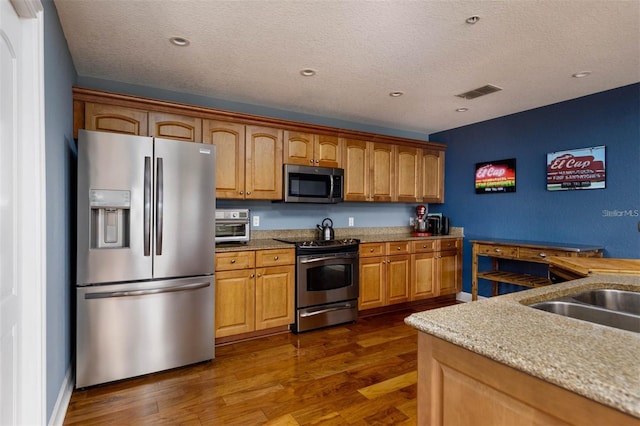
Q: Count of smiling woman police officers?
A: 0